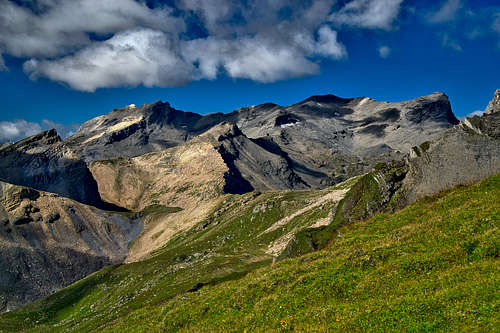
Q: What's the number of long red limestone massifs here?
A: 0